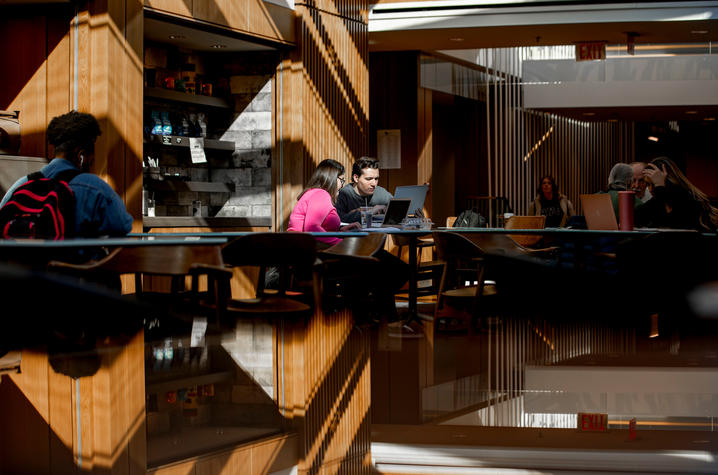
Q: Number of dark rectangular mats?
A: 0